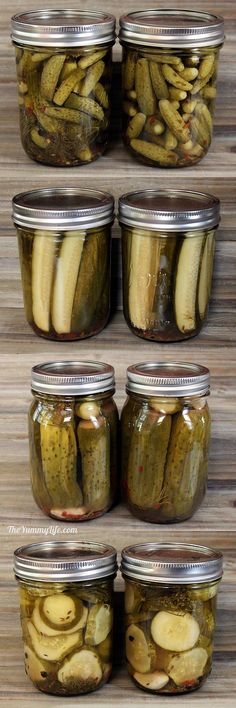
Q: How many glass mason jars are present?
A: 8